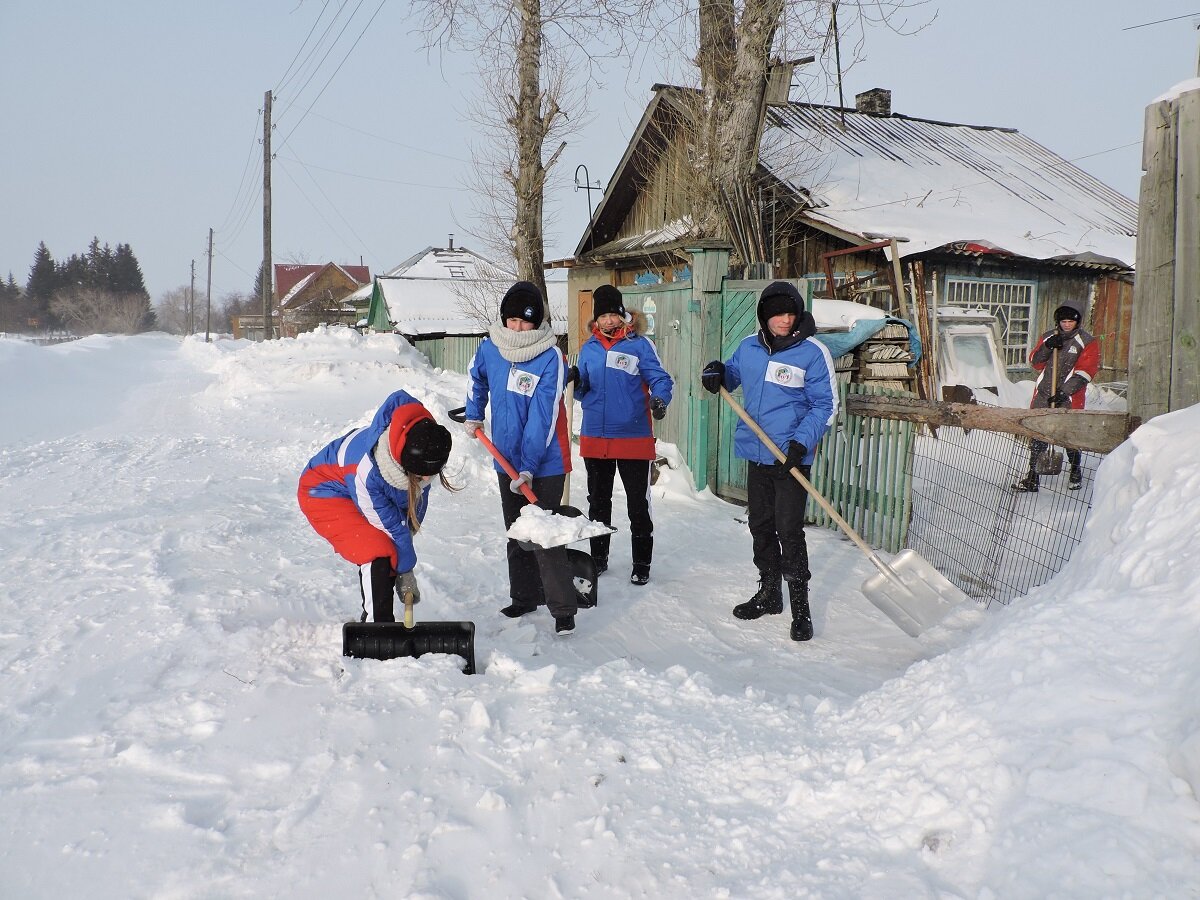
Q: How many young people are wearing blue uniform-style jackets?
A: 4